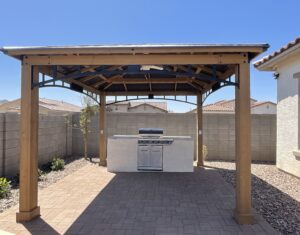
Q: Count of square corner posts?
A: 4